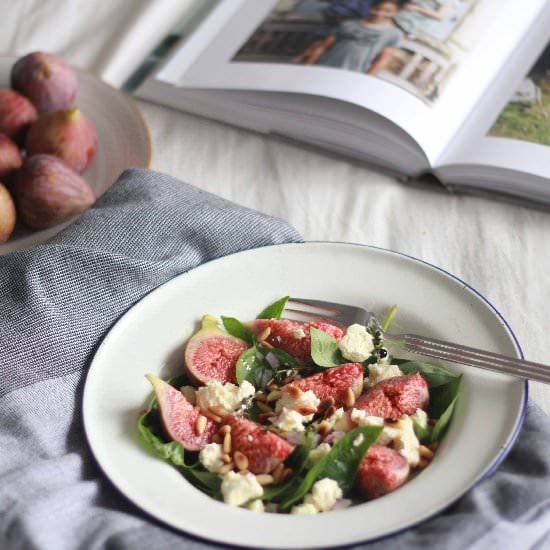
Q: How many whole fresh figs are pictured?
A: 6